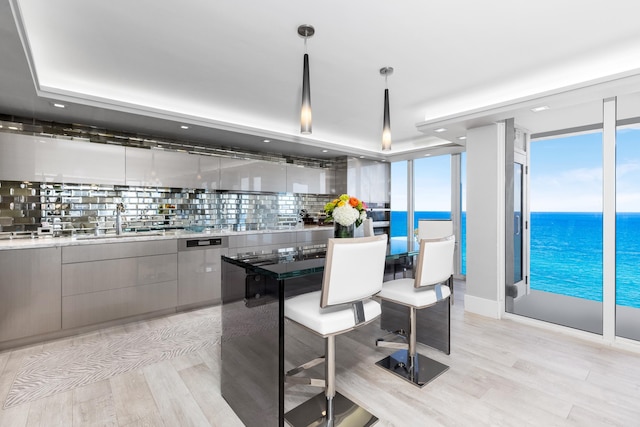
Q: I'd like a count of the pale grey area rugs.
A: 1